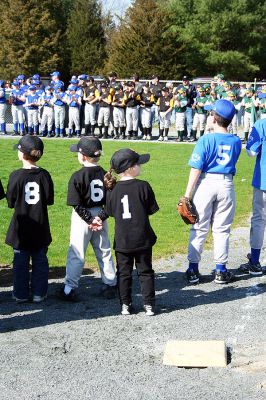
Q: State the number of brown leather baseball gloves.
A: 1